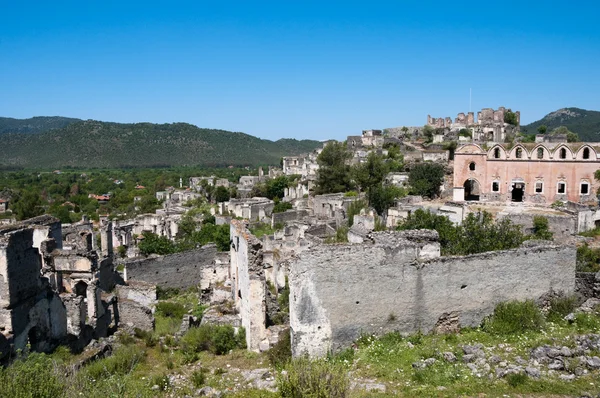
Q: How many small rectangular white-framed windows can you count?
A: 4